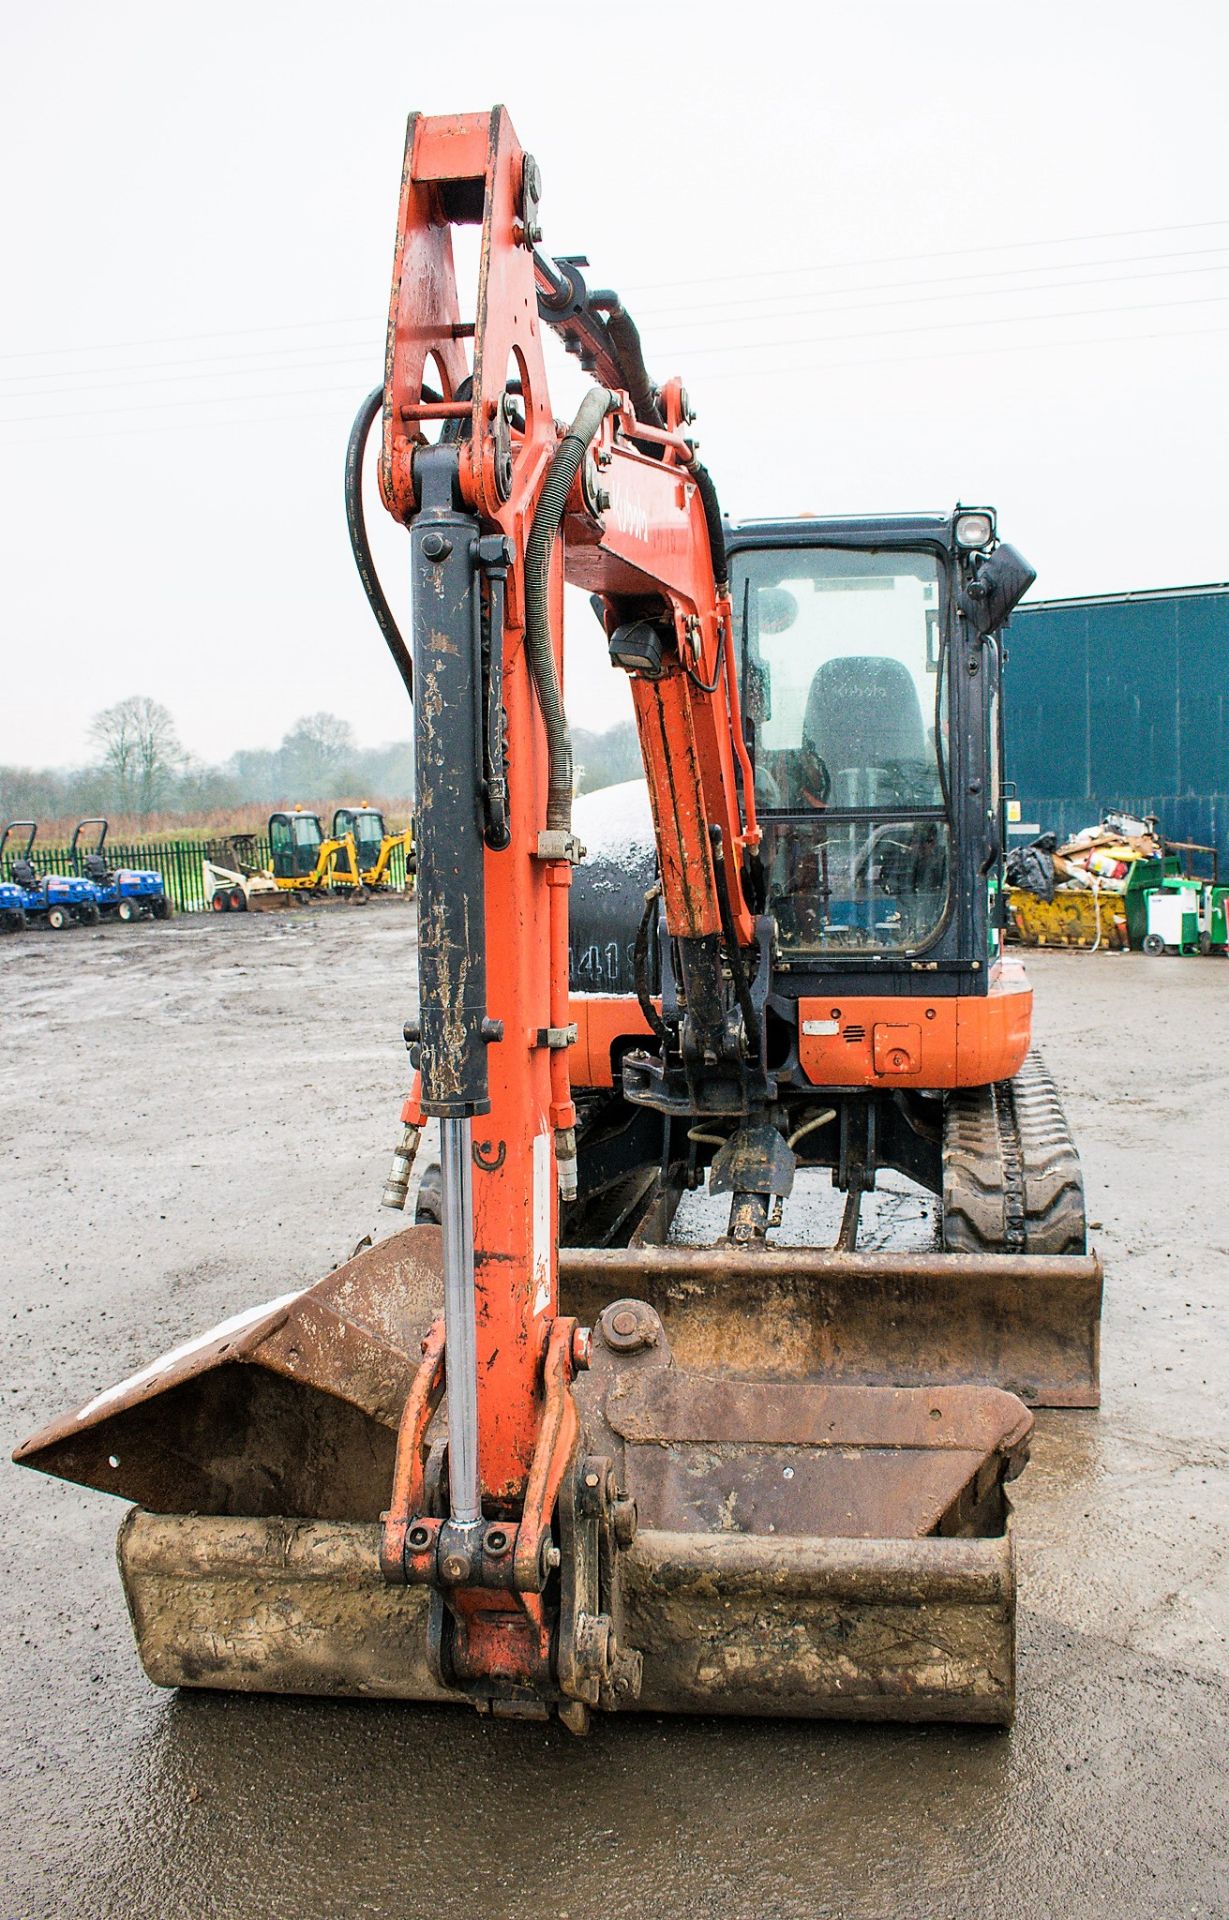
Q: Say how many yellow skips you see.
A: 1